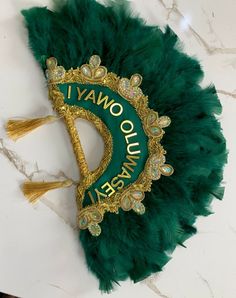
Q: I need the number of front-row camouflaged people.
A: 0